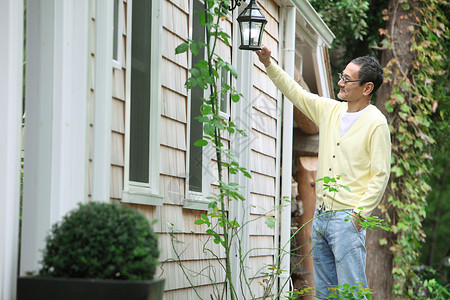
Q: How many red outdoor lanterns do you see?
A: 0